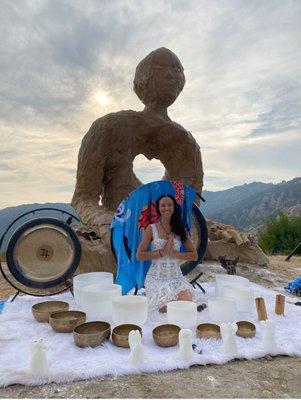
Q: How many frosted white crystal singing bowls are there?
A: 7